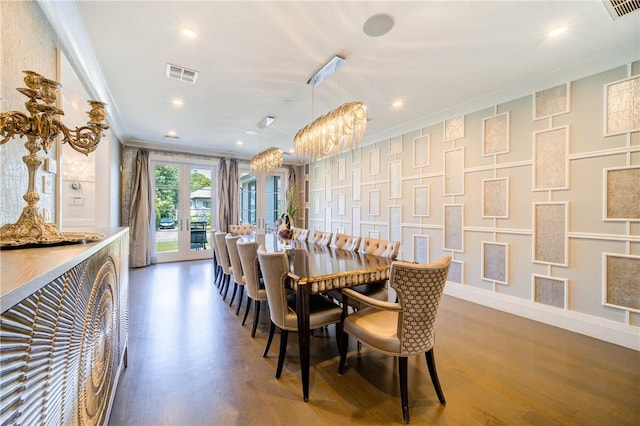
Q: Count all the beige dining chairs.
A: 11